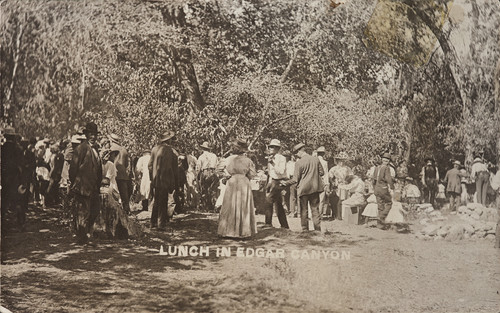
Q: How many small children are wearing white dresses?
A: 3